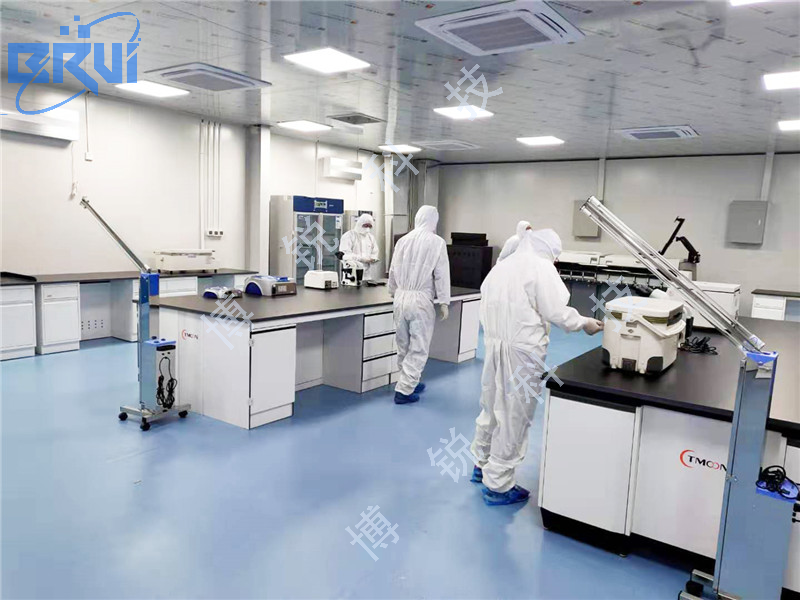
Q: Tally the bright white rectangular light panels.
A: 9